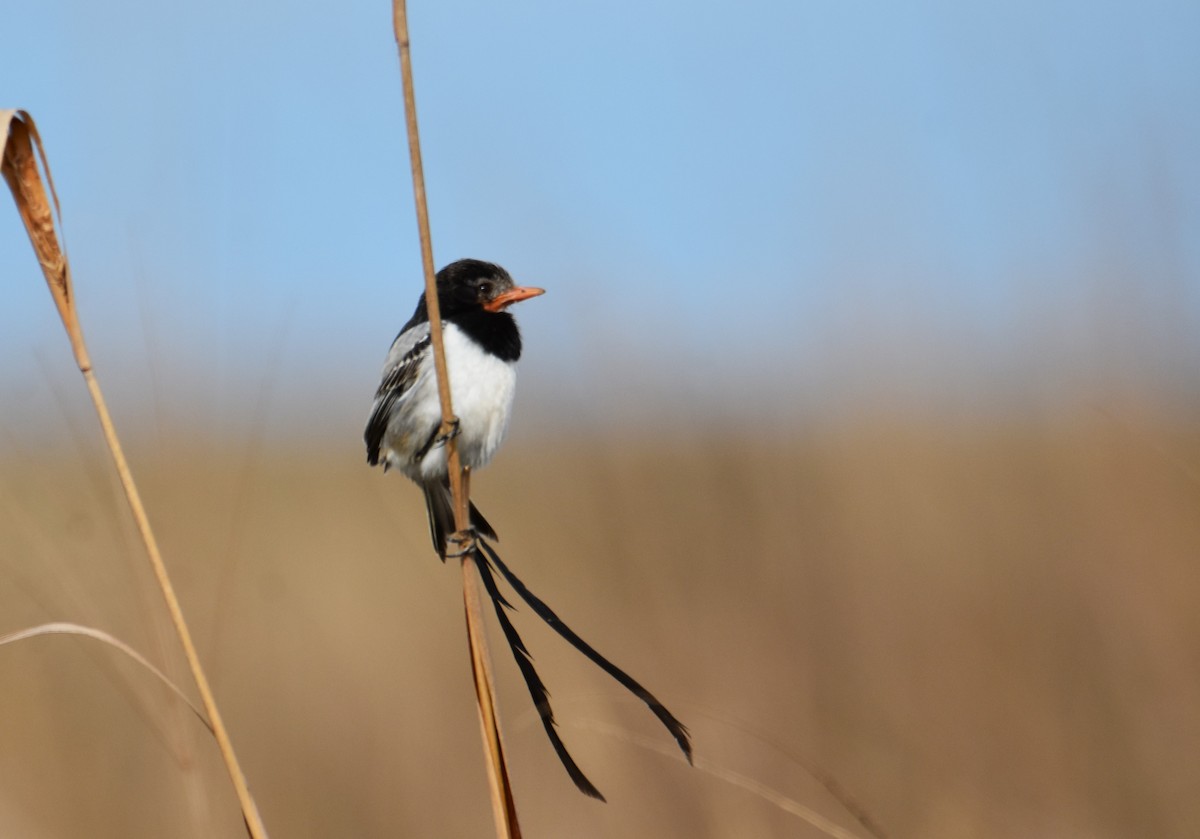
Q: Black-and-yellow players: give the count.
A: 0